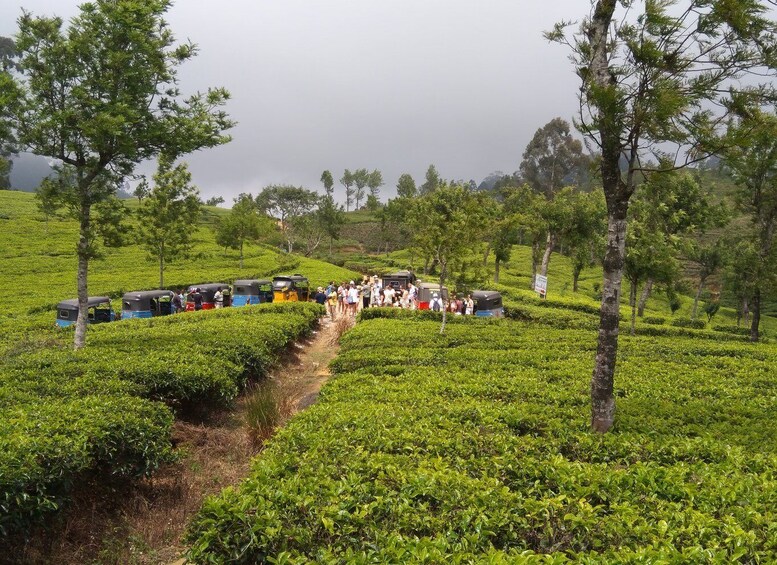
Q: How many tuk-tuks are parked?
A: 8